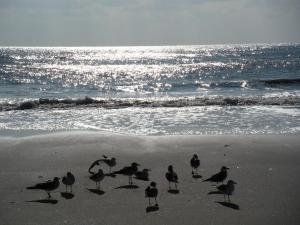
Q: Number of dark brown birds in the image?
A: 11